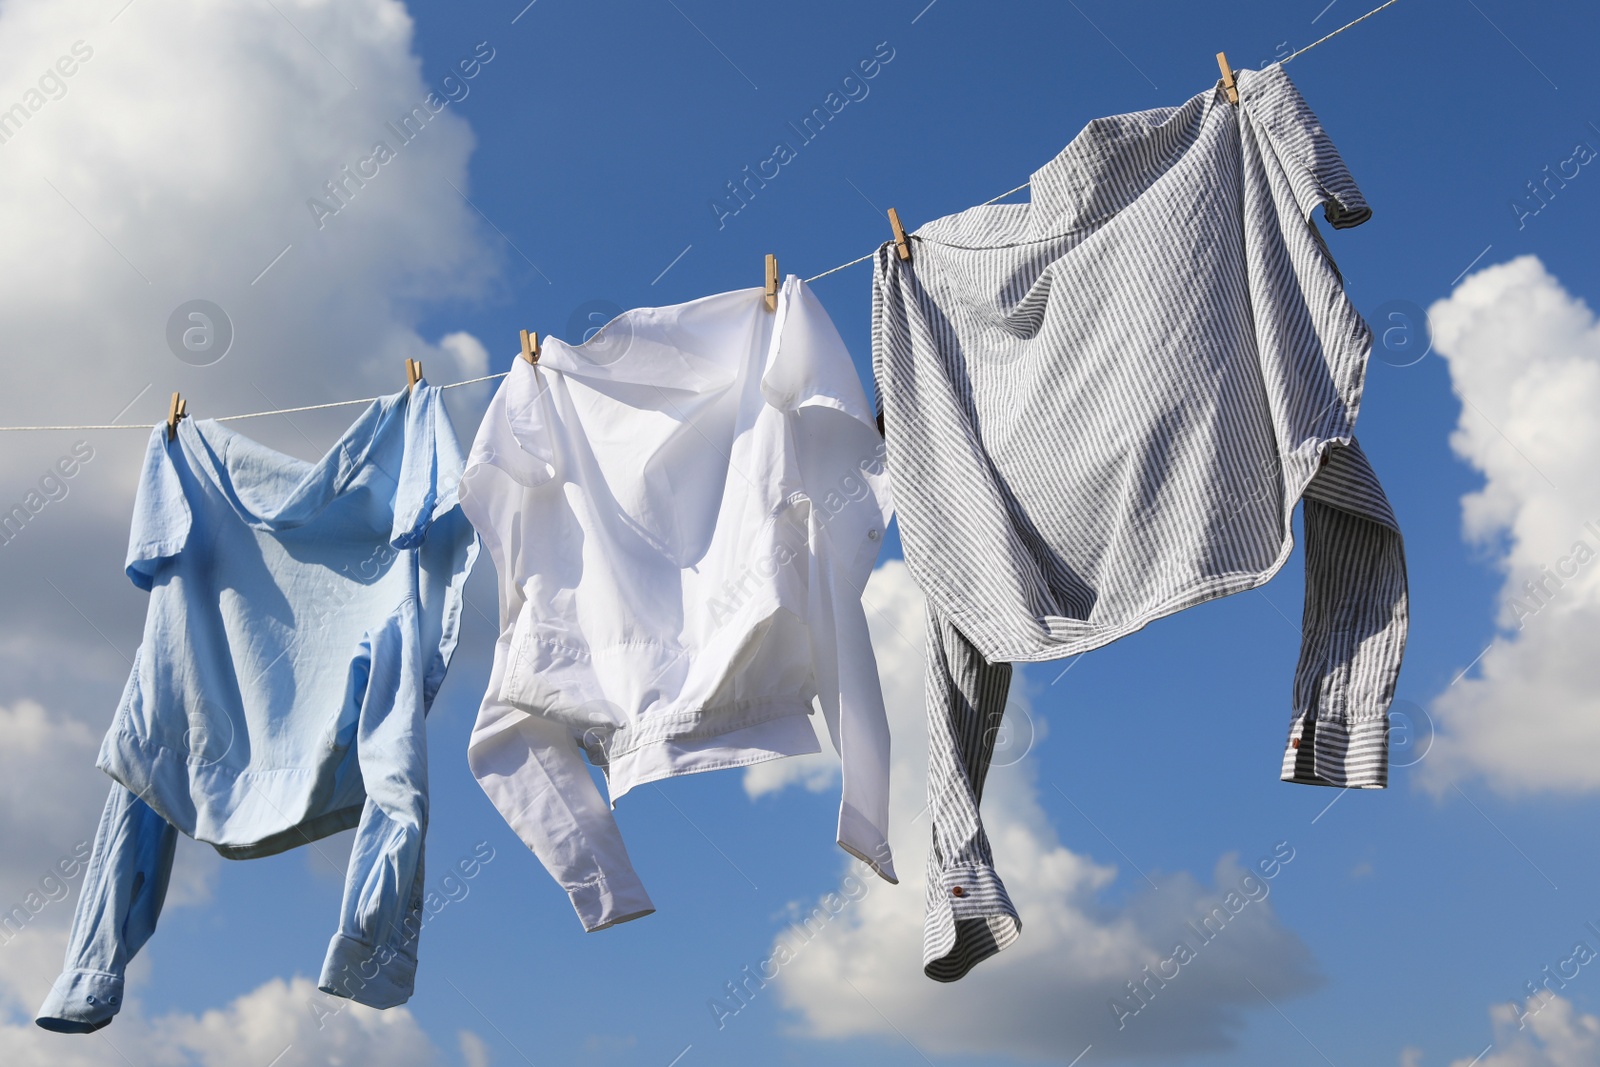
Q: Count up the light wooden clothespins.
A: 6